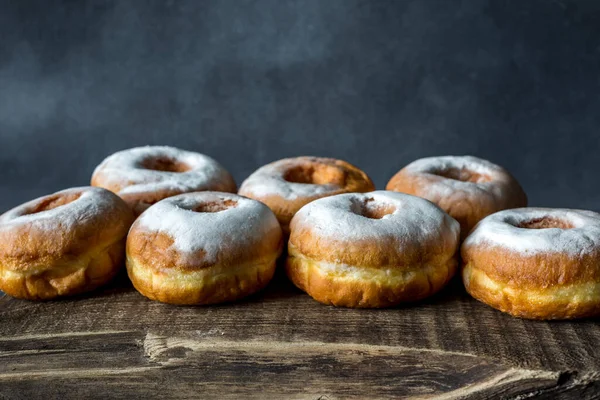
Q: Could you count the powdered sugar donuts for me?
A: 7